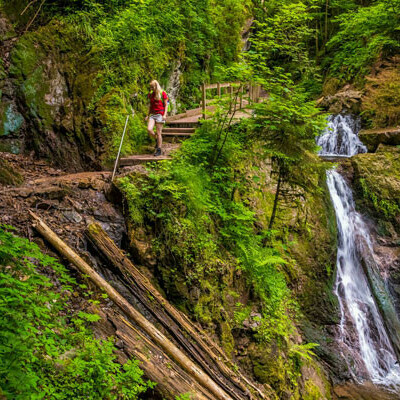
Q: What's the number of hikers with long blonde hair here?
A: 1